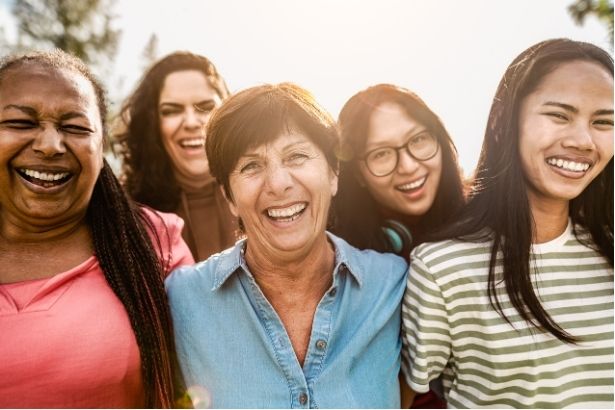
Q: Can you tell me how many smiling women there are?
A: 5